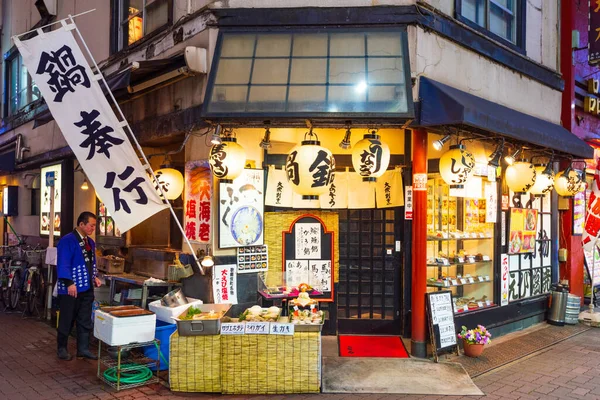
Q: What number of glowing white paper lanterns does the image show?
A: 8